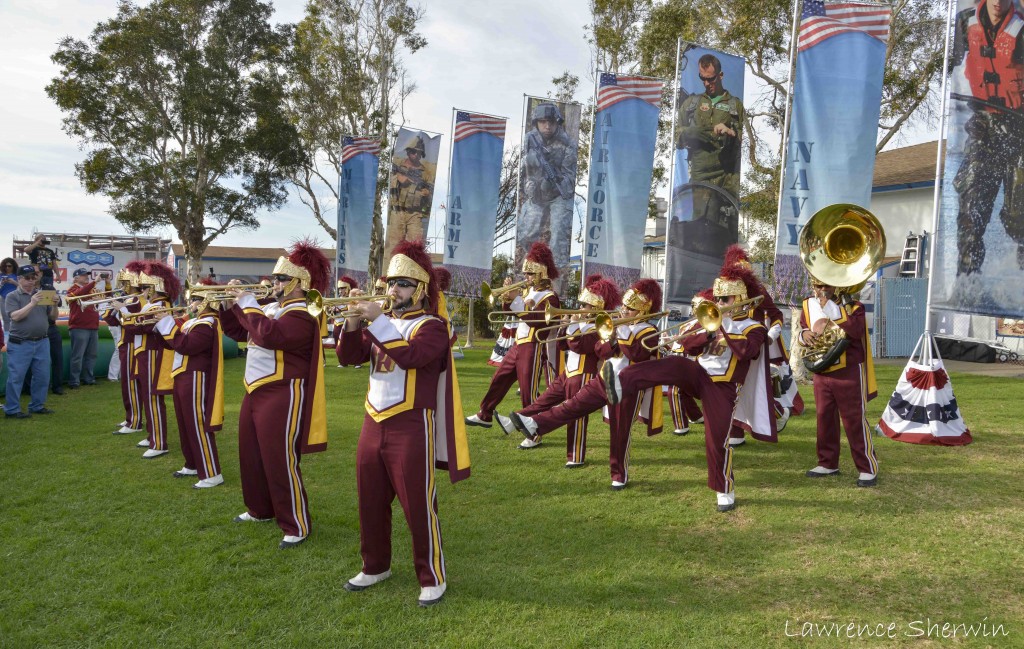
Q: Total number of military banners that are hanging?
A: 8